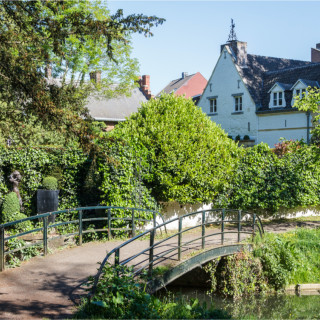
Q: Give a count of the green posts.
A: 13